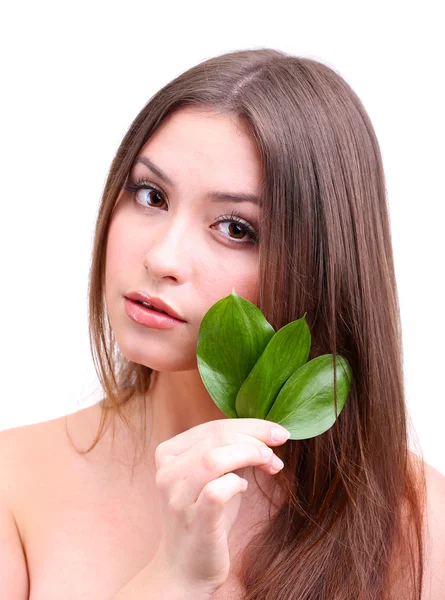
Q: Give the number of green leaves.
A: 3